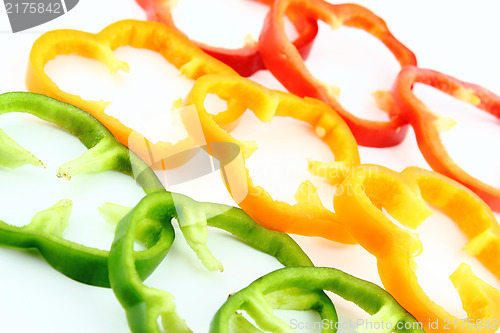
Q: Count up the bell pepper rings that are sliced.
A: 9